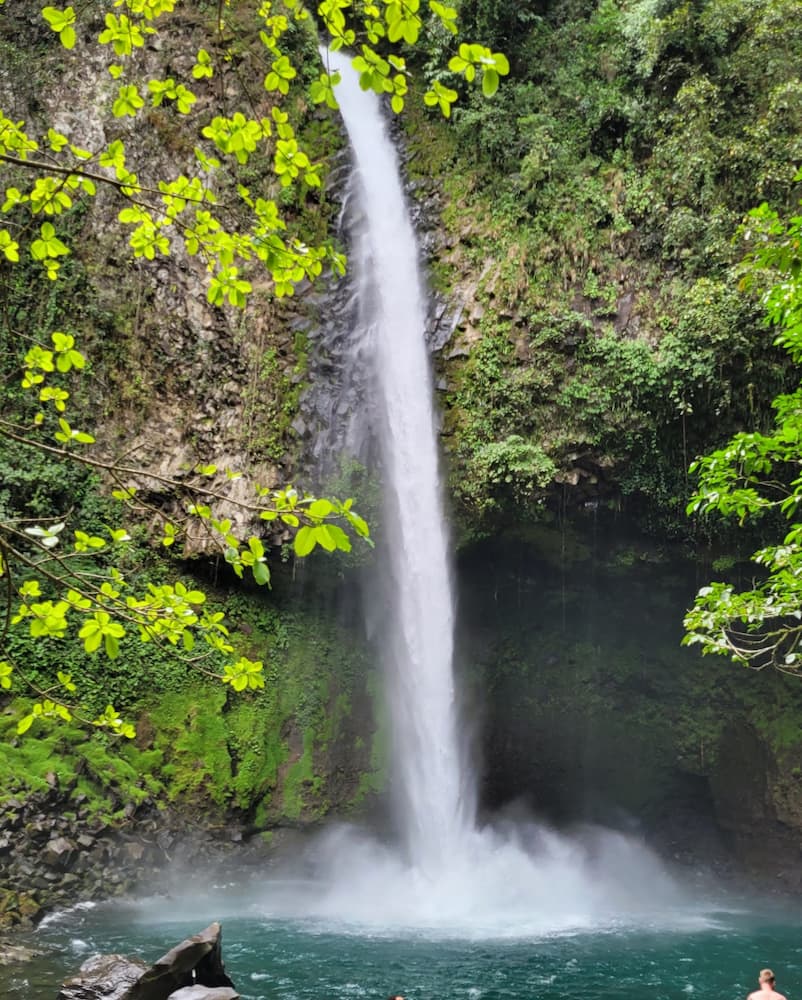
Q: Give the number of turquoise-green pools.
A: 1